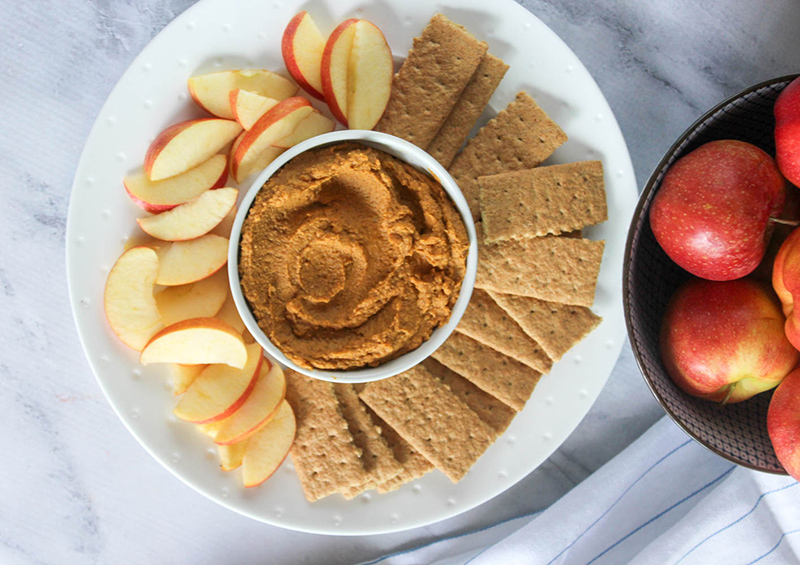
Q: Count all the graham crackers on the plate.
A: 13